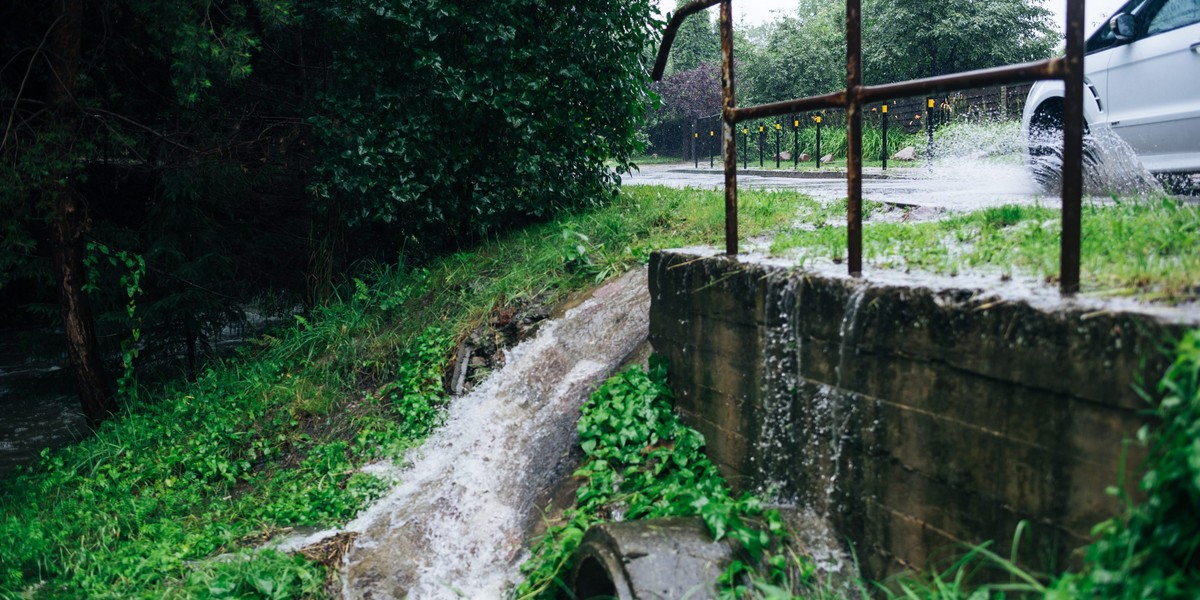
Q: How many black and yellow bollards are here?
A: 9